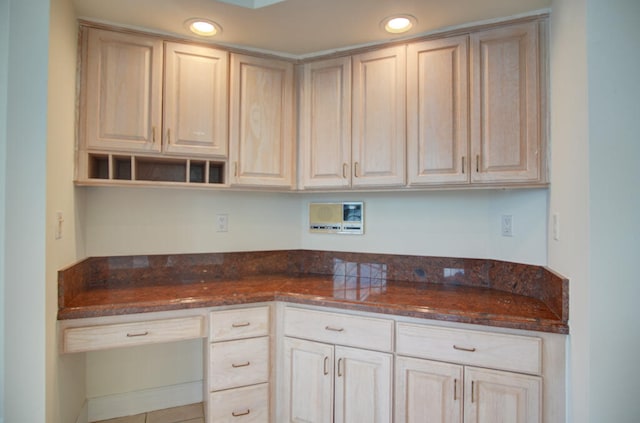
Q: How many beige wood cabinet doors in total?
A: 11